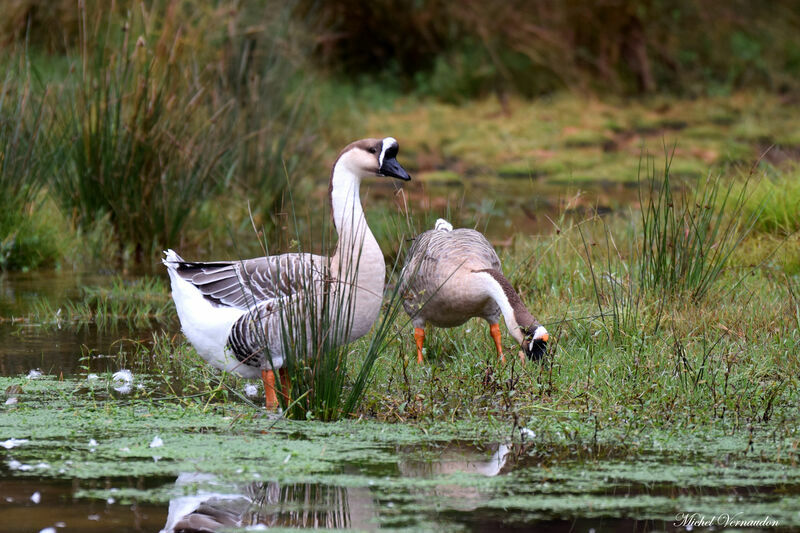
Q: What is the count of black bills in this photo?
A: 2